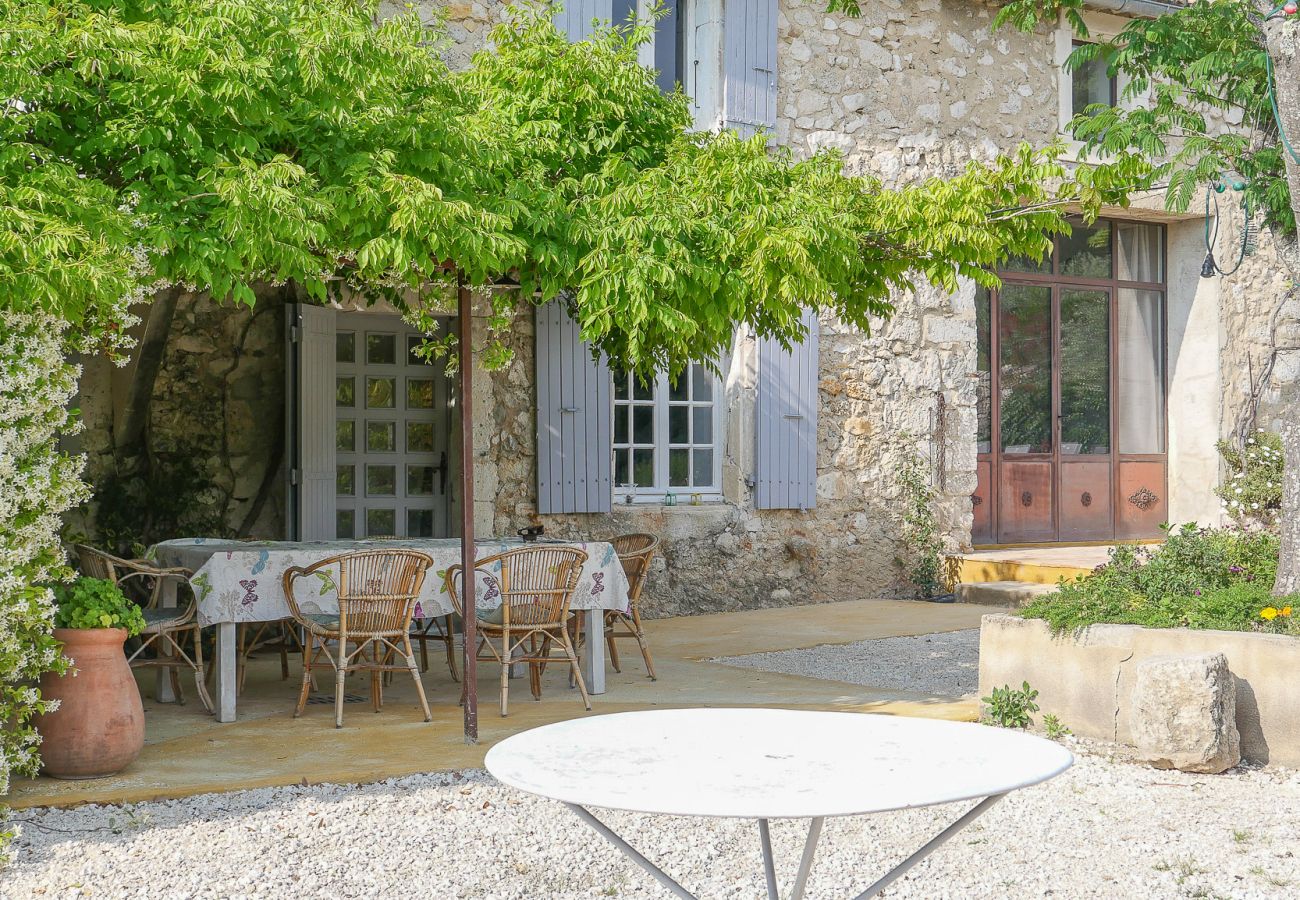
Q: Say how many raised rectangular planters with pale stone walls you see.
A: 1